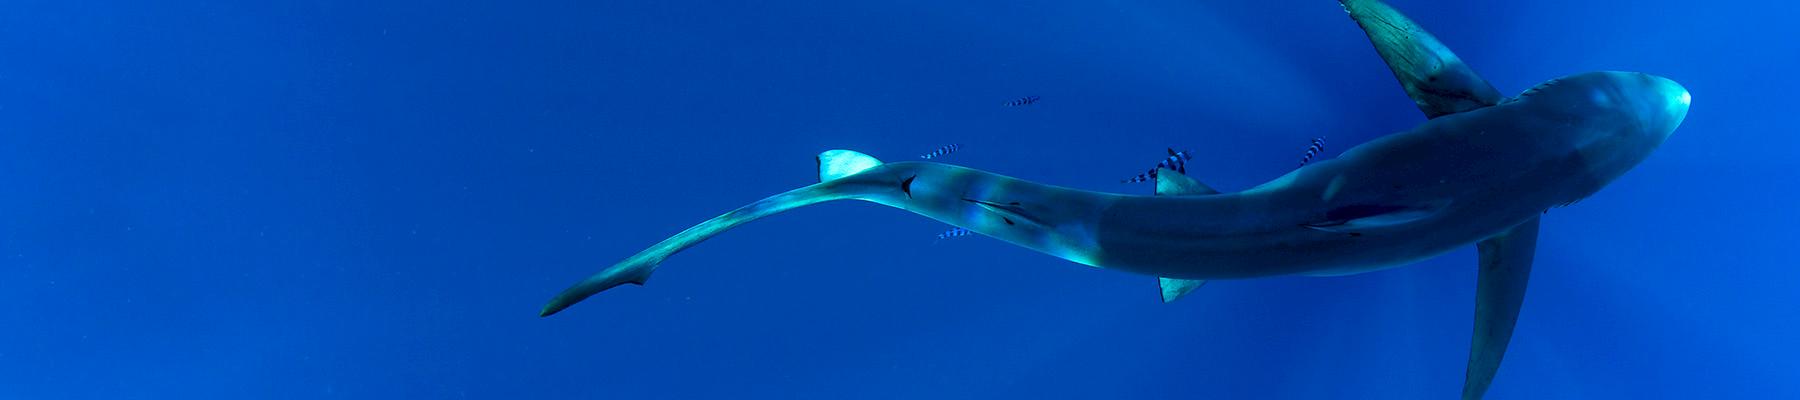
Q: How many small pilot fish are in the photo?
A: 5